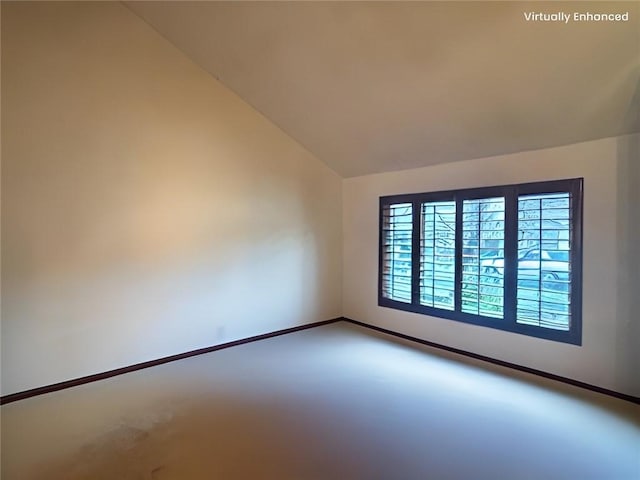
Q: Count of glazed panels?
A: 4